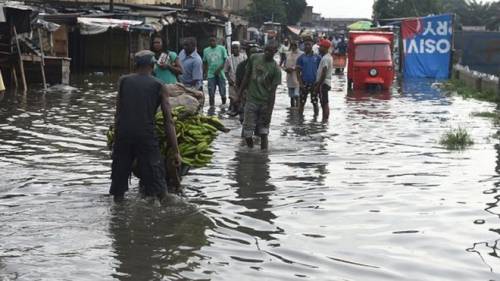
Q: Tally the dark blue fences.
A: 1